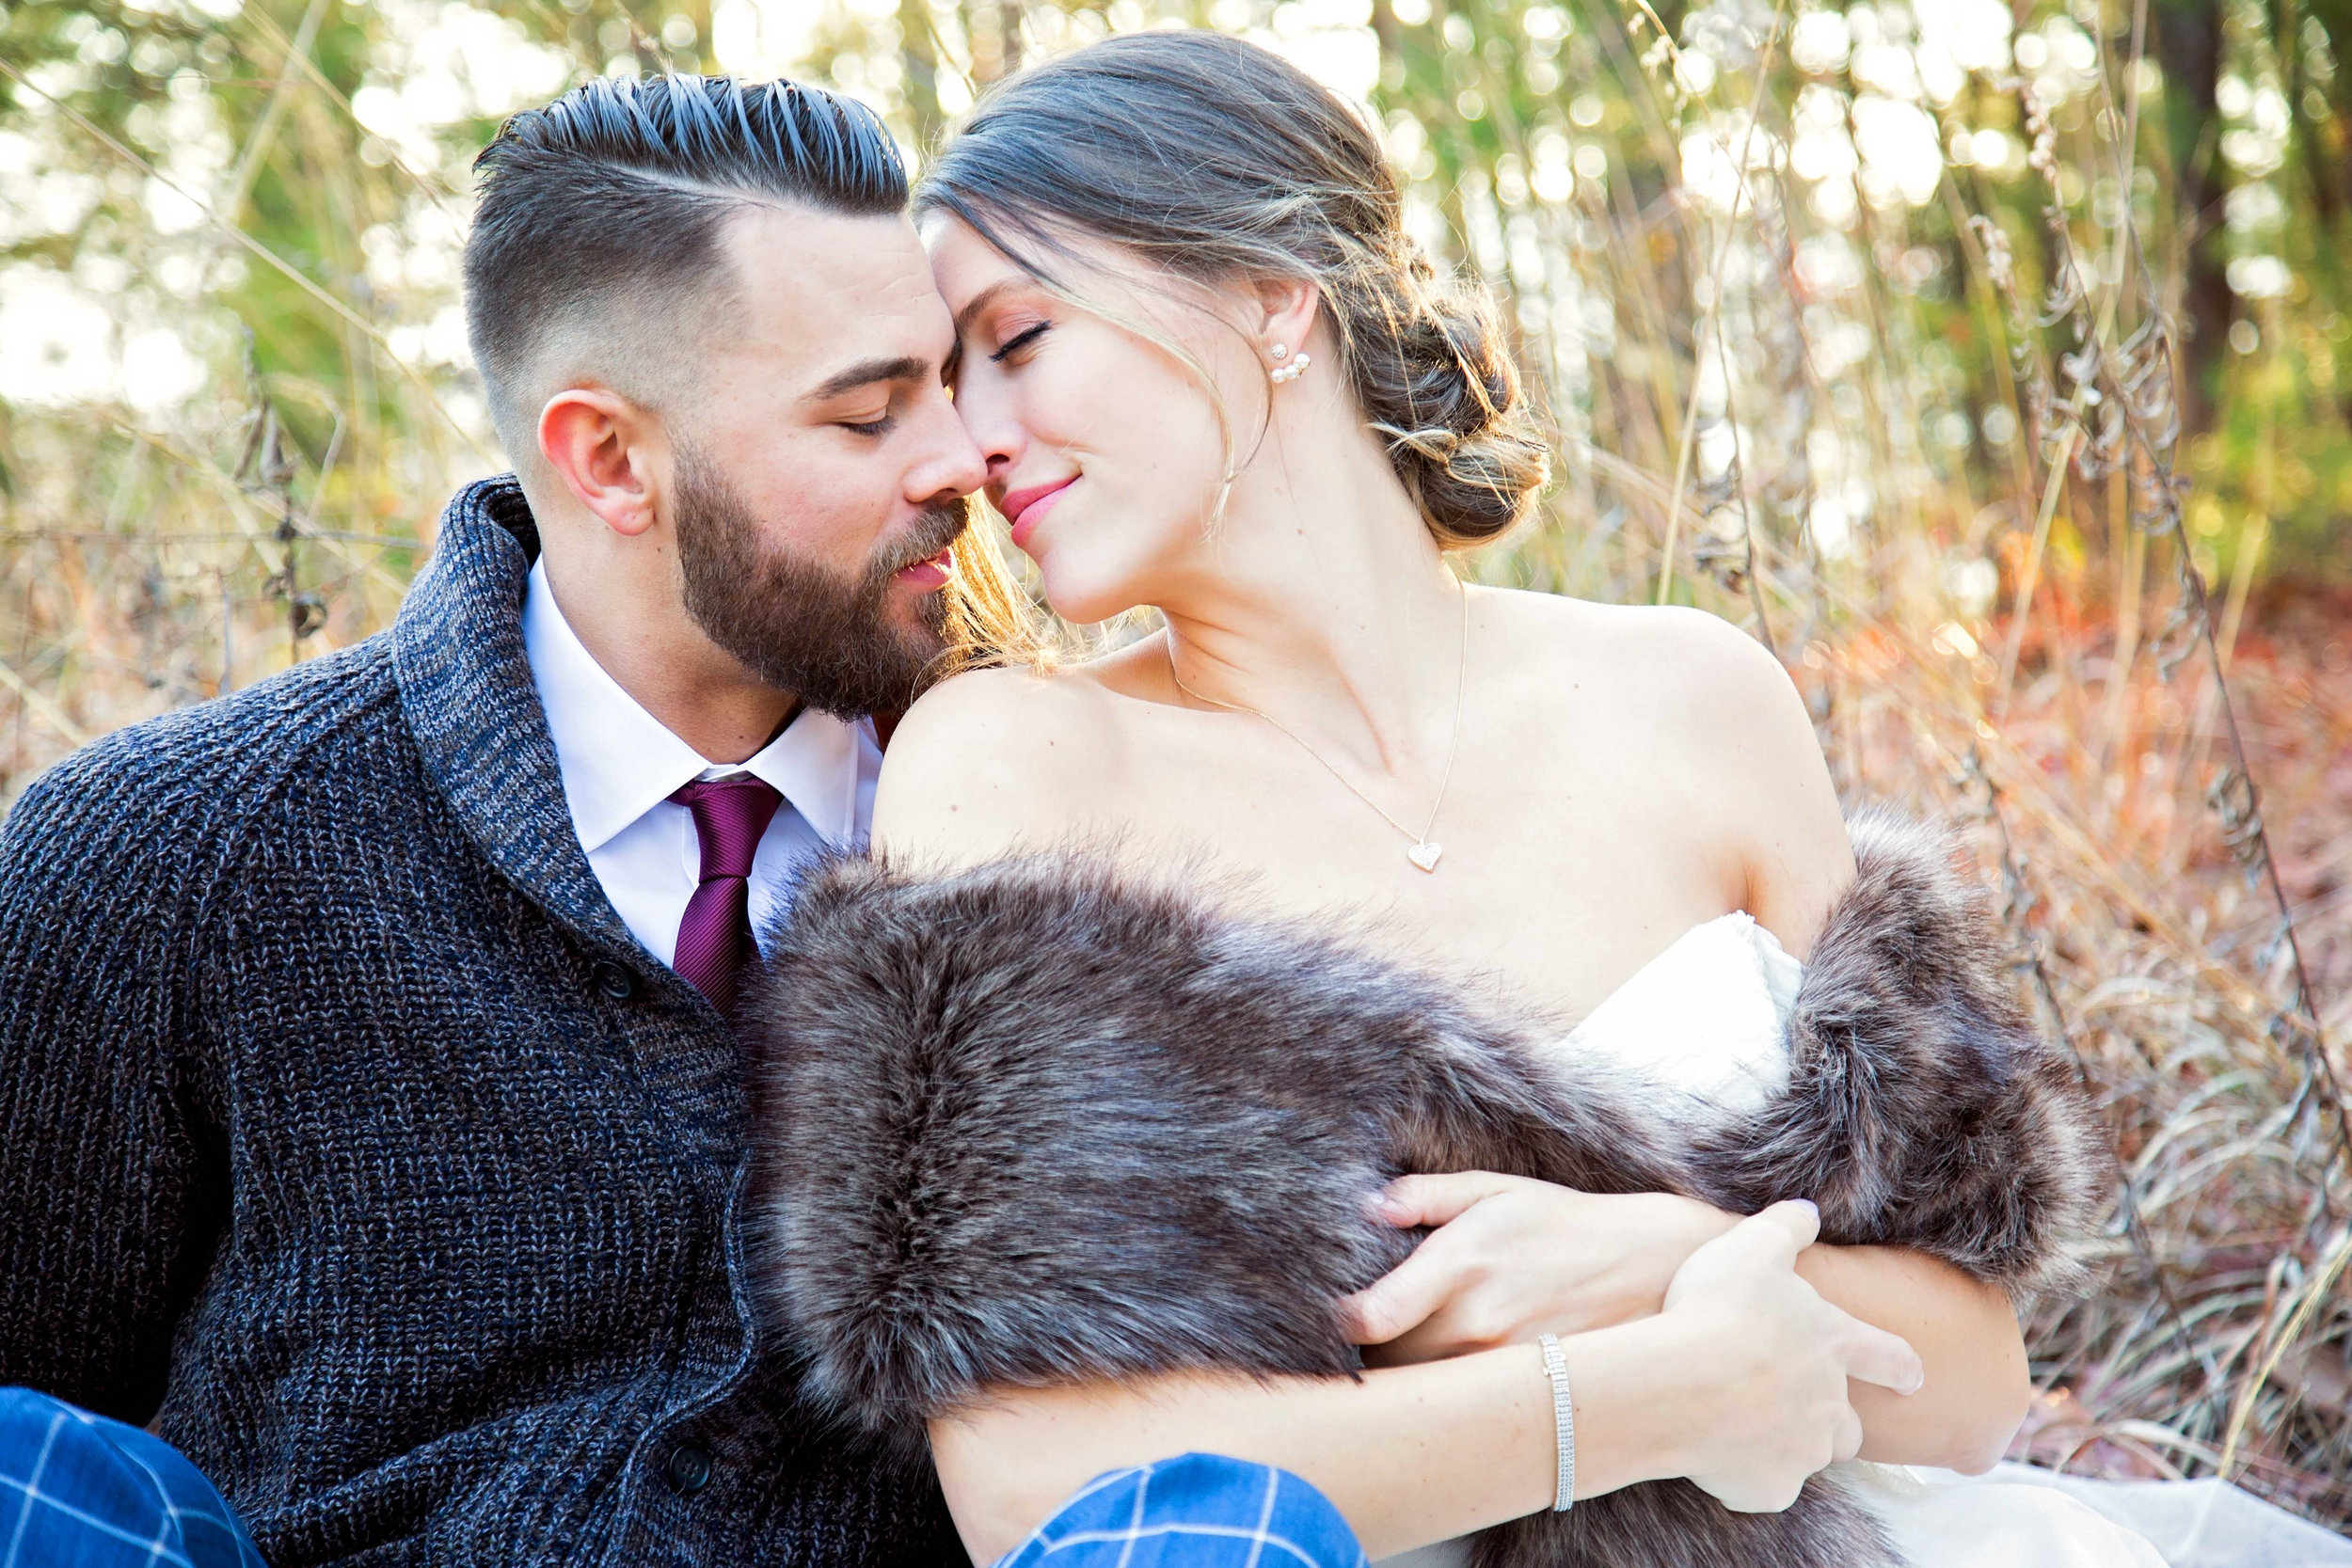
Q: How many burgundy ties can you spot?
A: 1